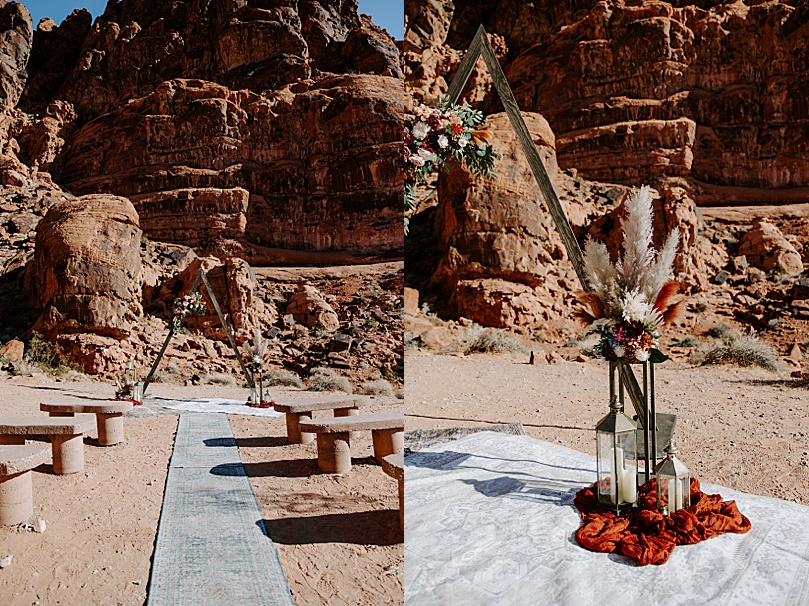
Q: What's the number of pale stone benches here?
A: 6